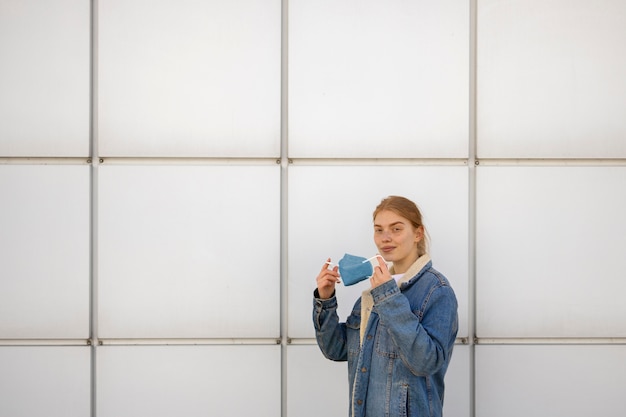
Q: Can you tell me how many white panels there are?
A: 12